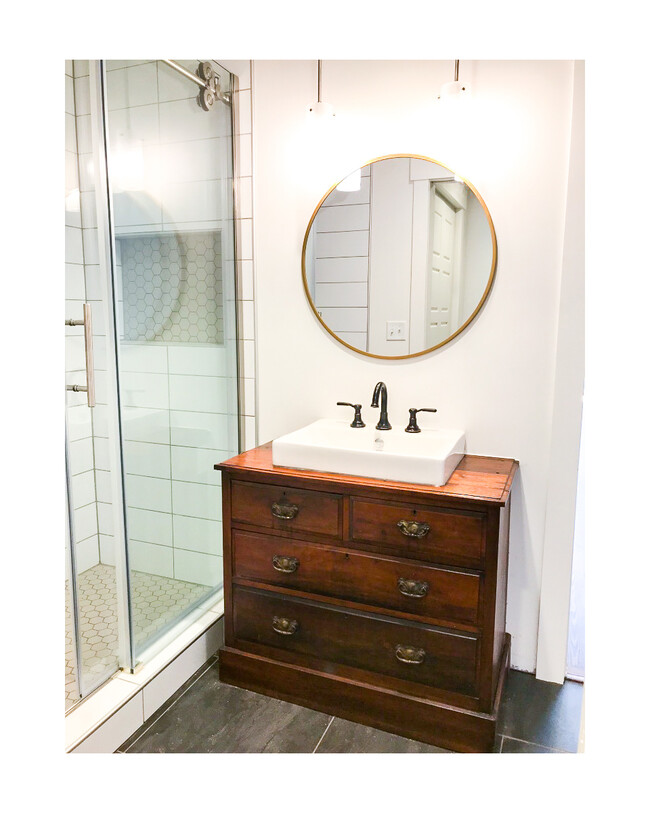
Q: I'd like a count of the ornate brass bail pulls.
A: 6